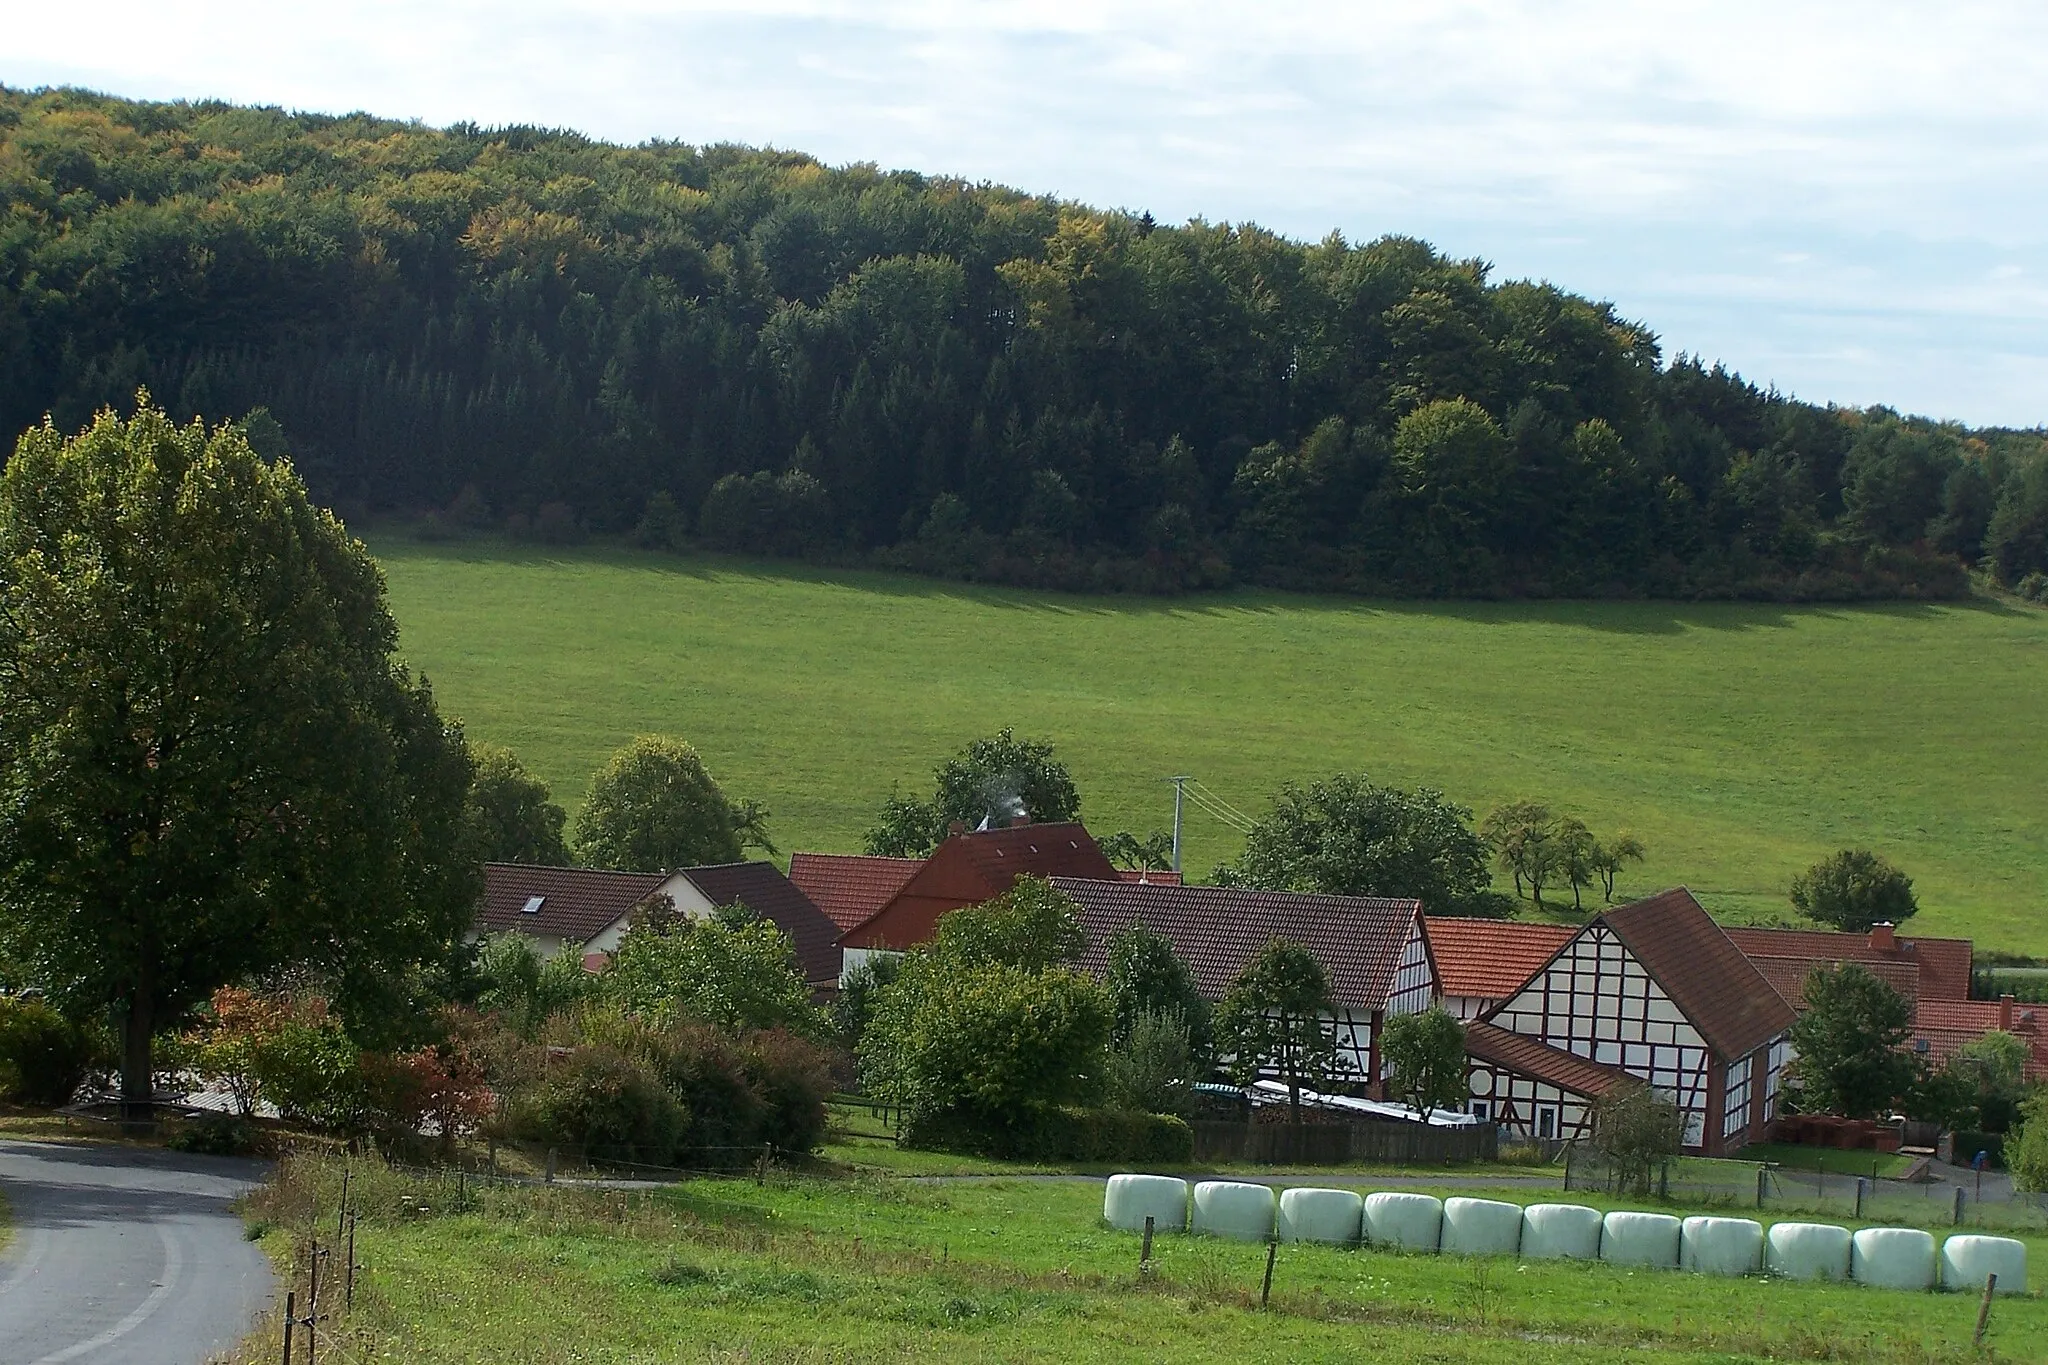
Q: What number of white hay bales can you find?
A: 11